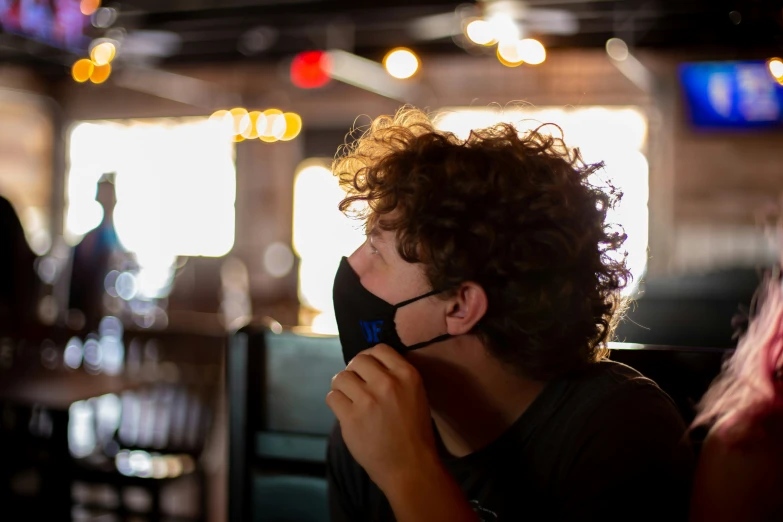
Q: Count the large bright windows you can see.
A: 3